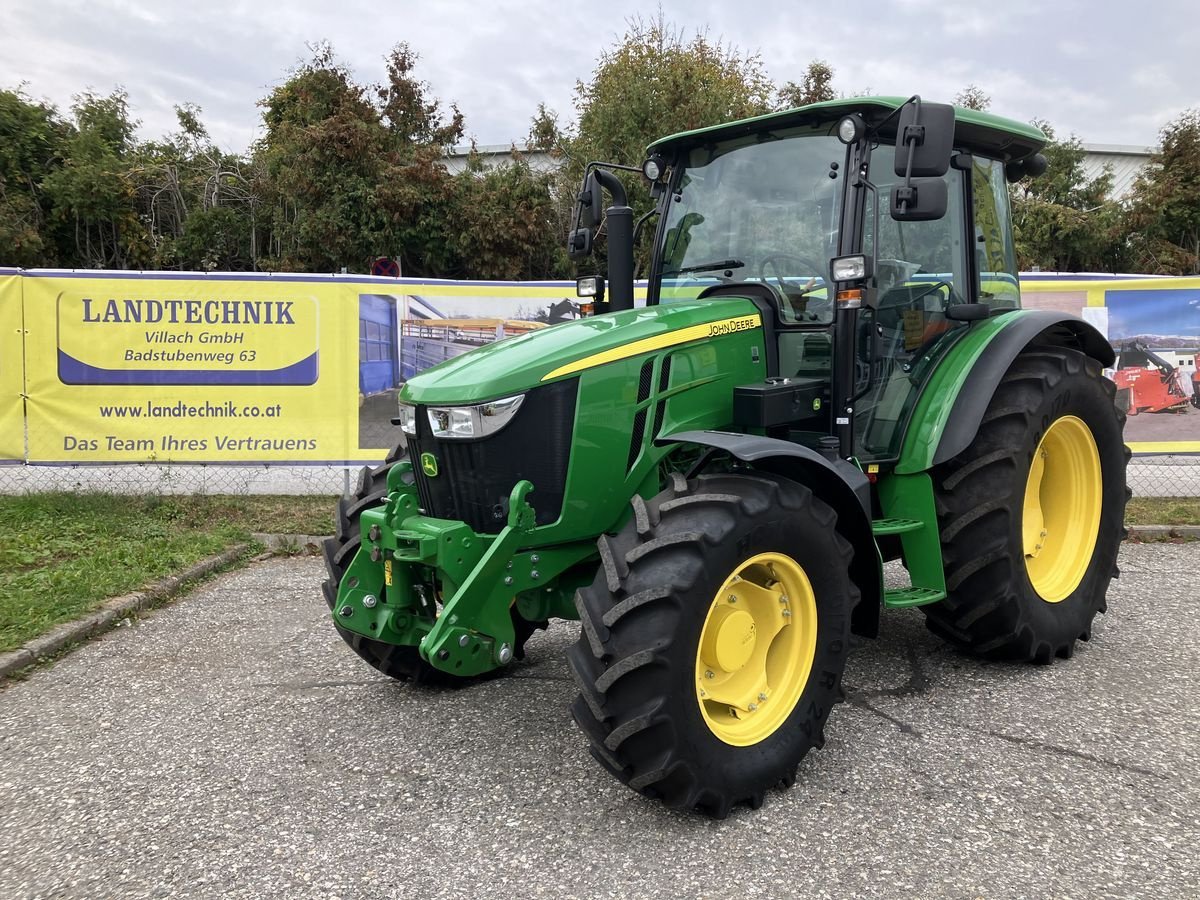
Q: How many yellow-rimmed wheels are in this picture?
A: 2